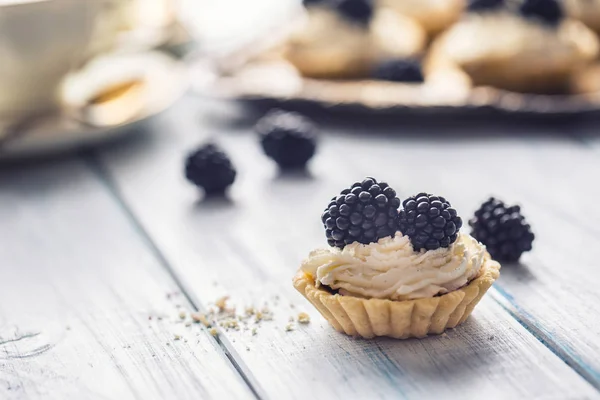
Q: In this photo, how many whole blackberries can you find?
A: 5